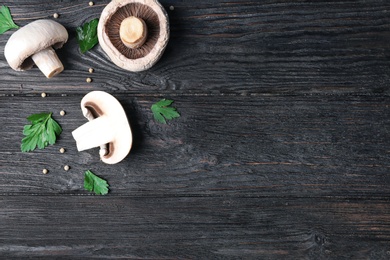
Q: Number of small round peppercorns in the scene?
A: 10